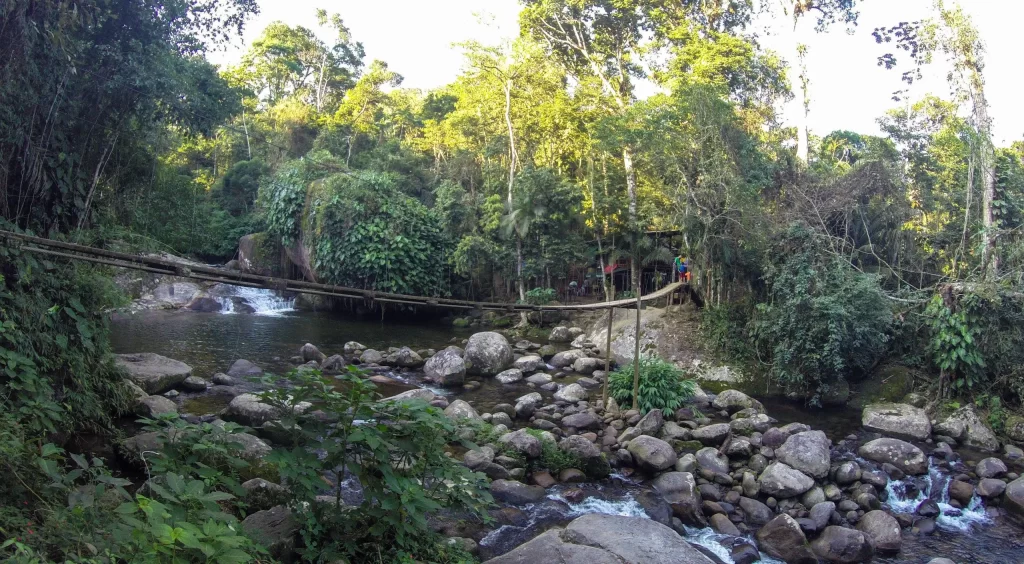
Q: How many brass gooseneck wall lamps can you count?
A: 0